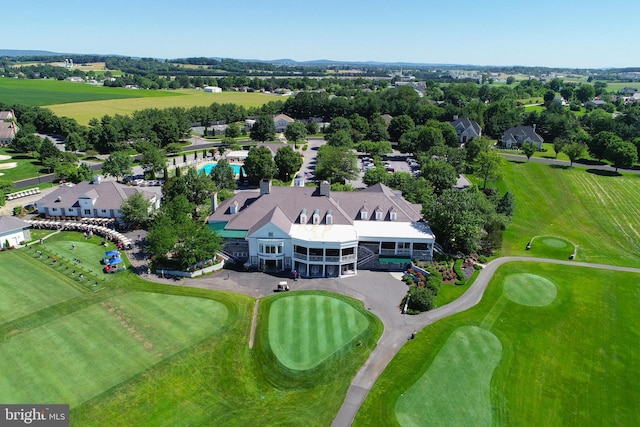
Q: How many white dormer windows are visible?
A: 7